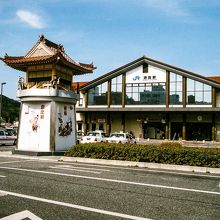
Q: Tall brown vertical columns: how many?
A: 6